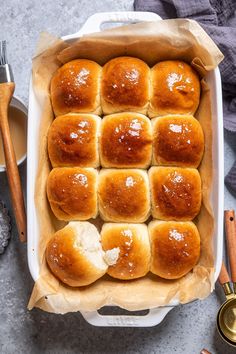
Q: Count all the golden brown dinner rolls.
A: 12